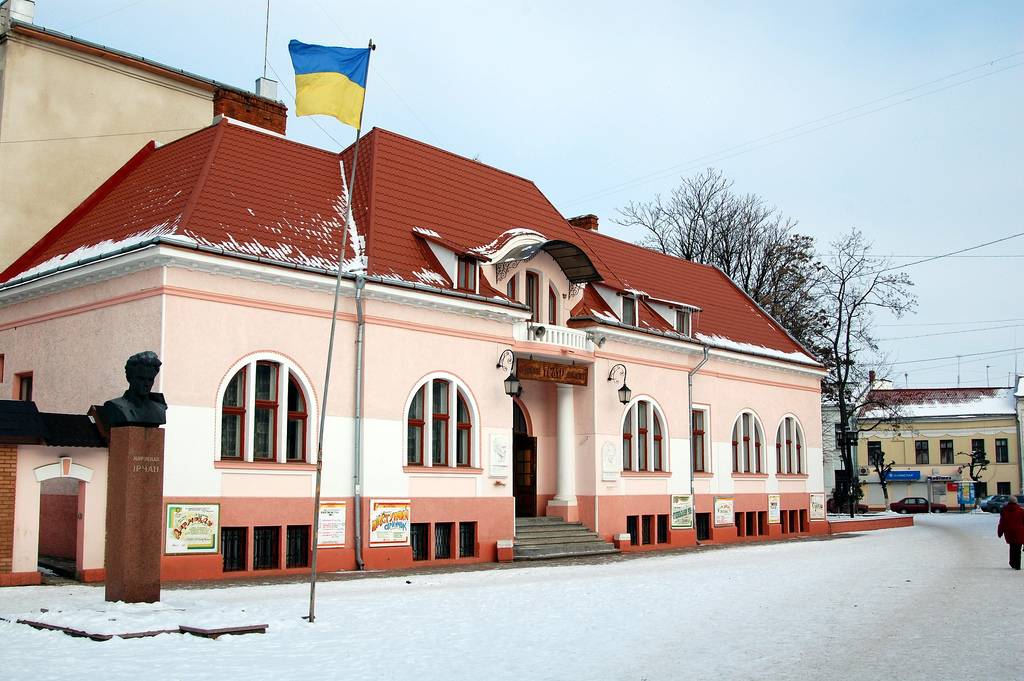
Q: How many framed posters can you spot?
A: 7